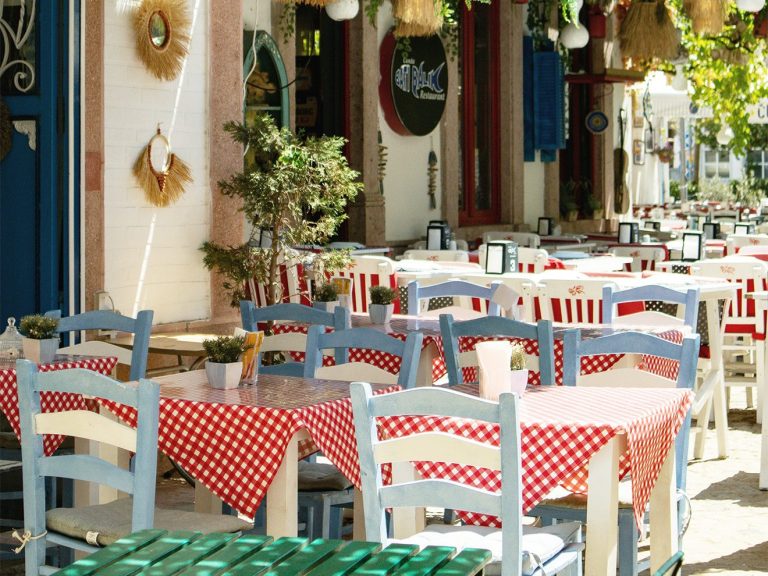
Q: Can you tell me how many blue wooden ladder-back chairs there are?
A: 9